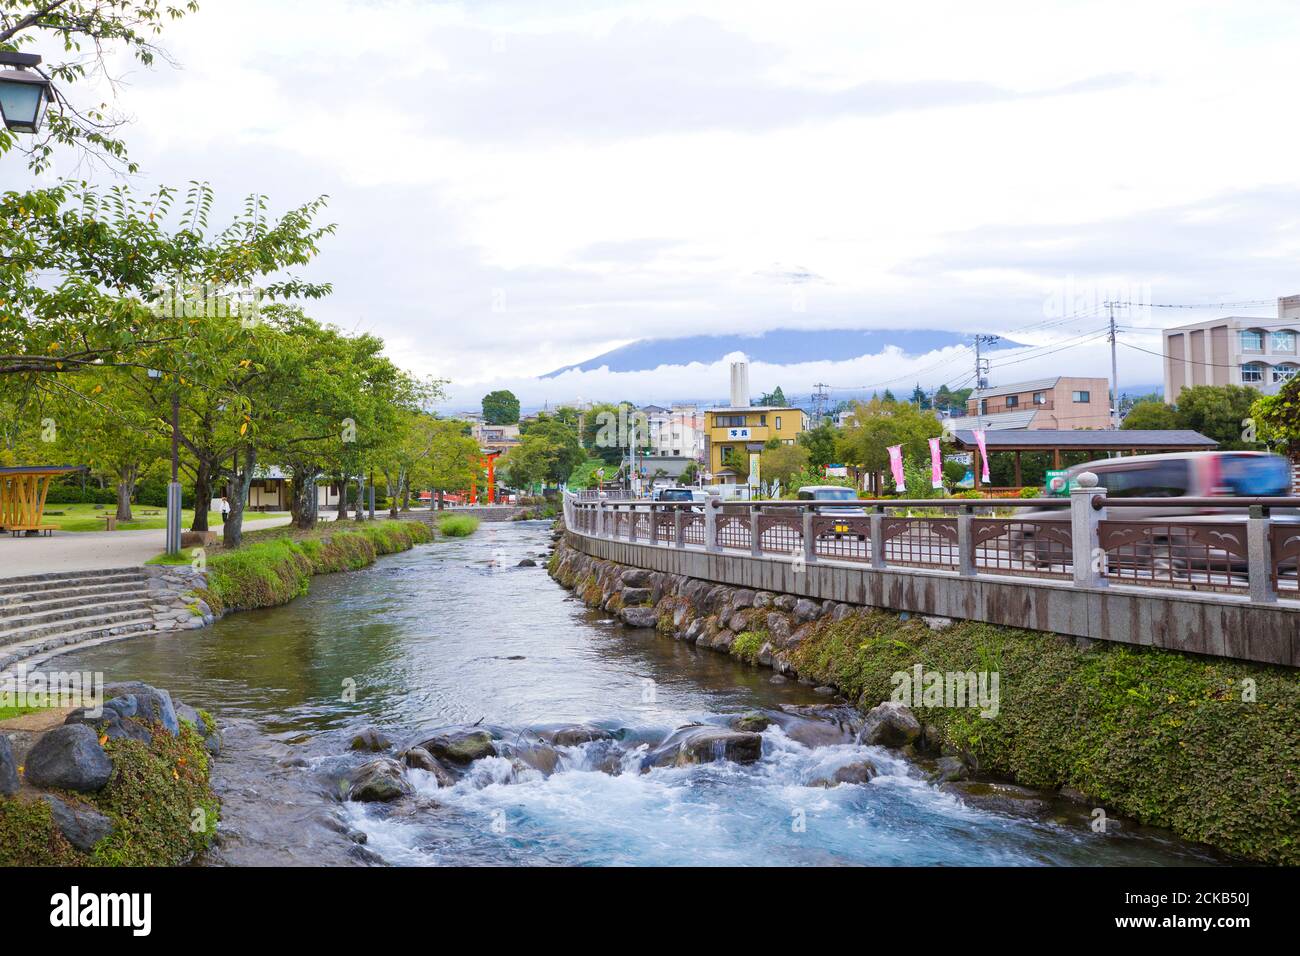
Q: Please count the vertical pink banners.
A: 3